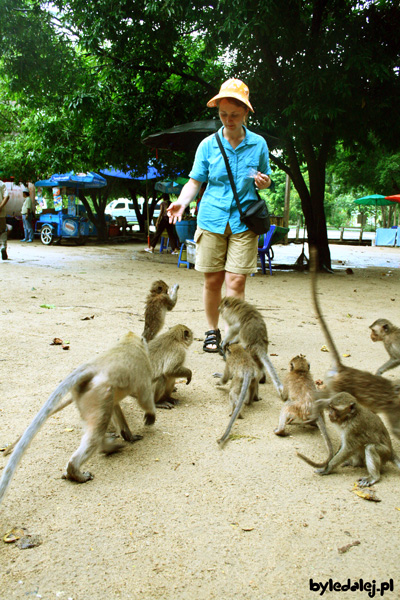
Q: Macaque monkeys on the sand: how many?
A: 9